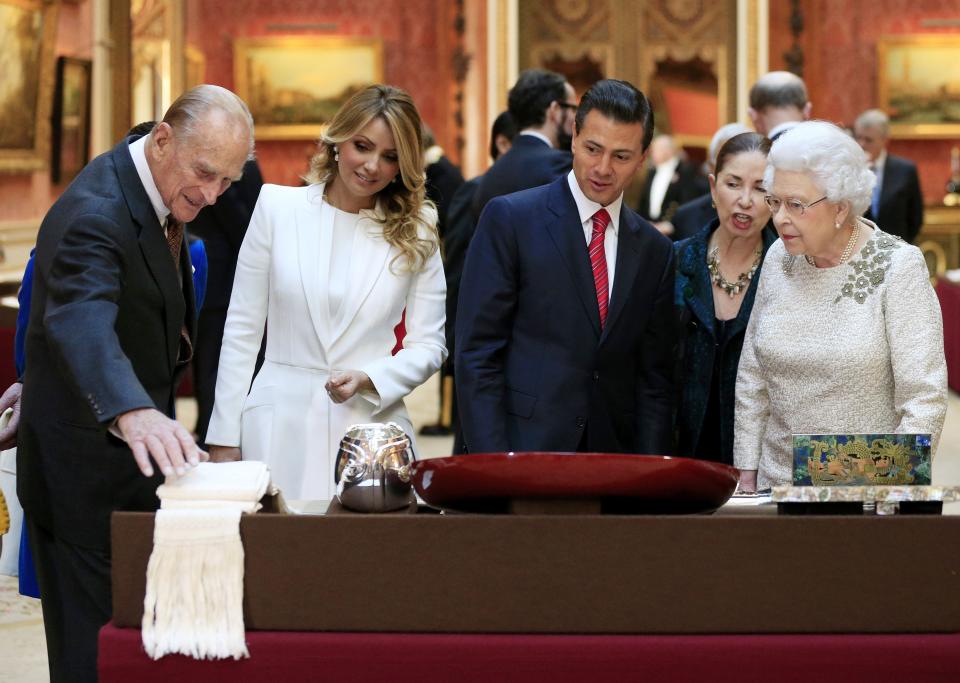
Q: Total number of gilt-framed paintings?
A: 3